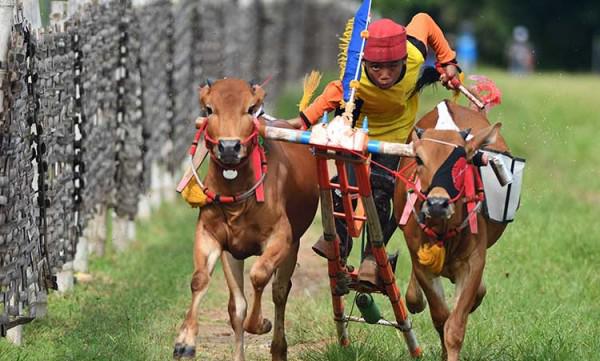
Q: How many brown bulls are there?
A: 2